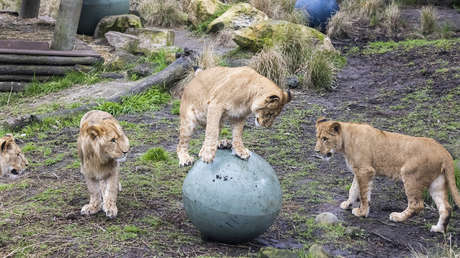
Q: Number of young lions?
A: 4